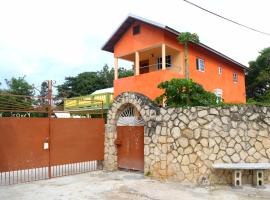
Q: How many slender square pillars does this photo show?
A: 3